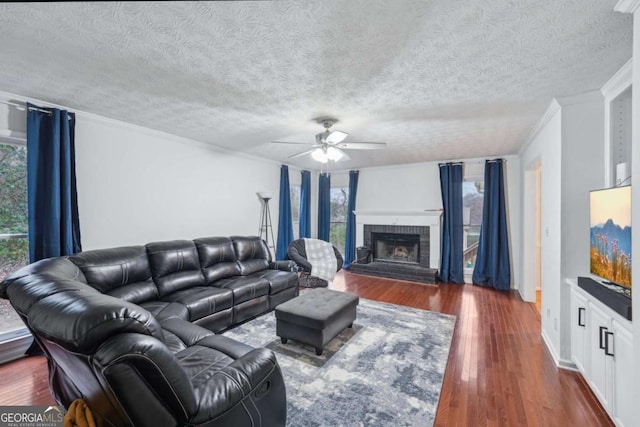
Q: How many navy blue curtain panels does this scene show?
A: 7